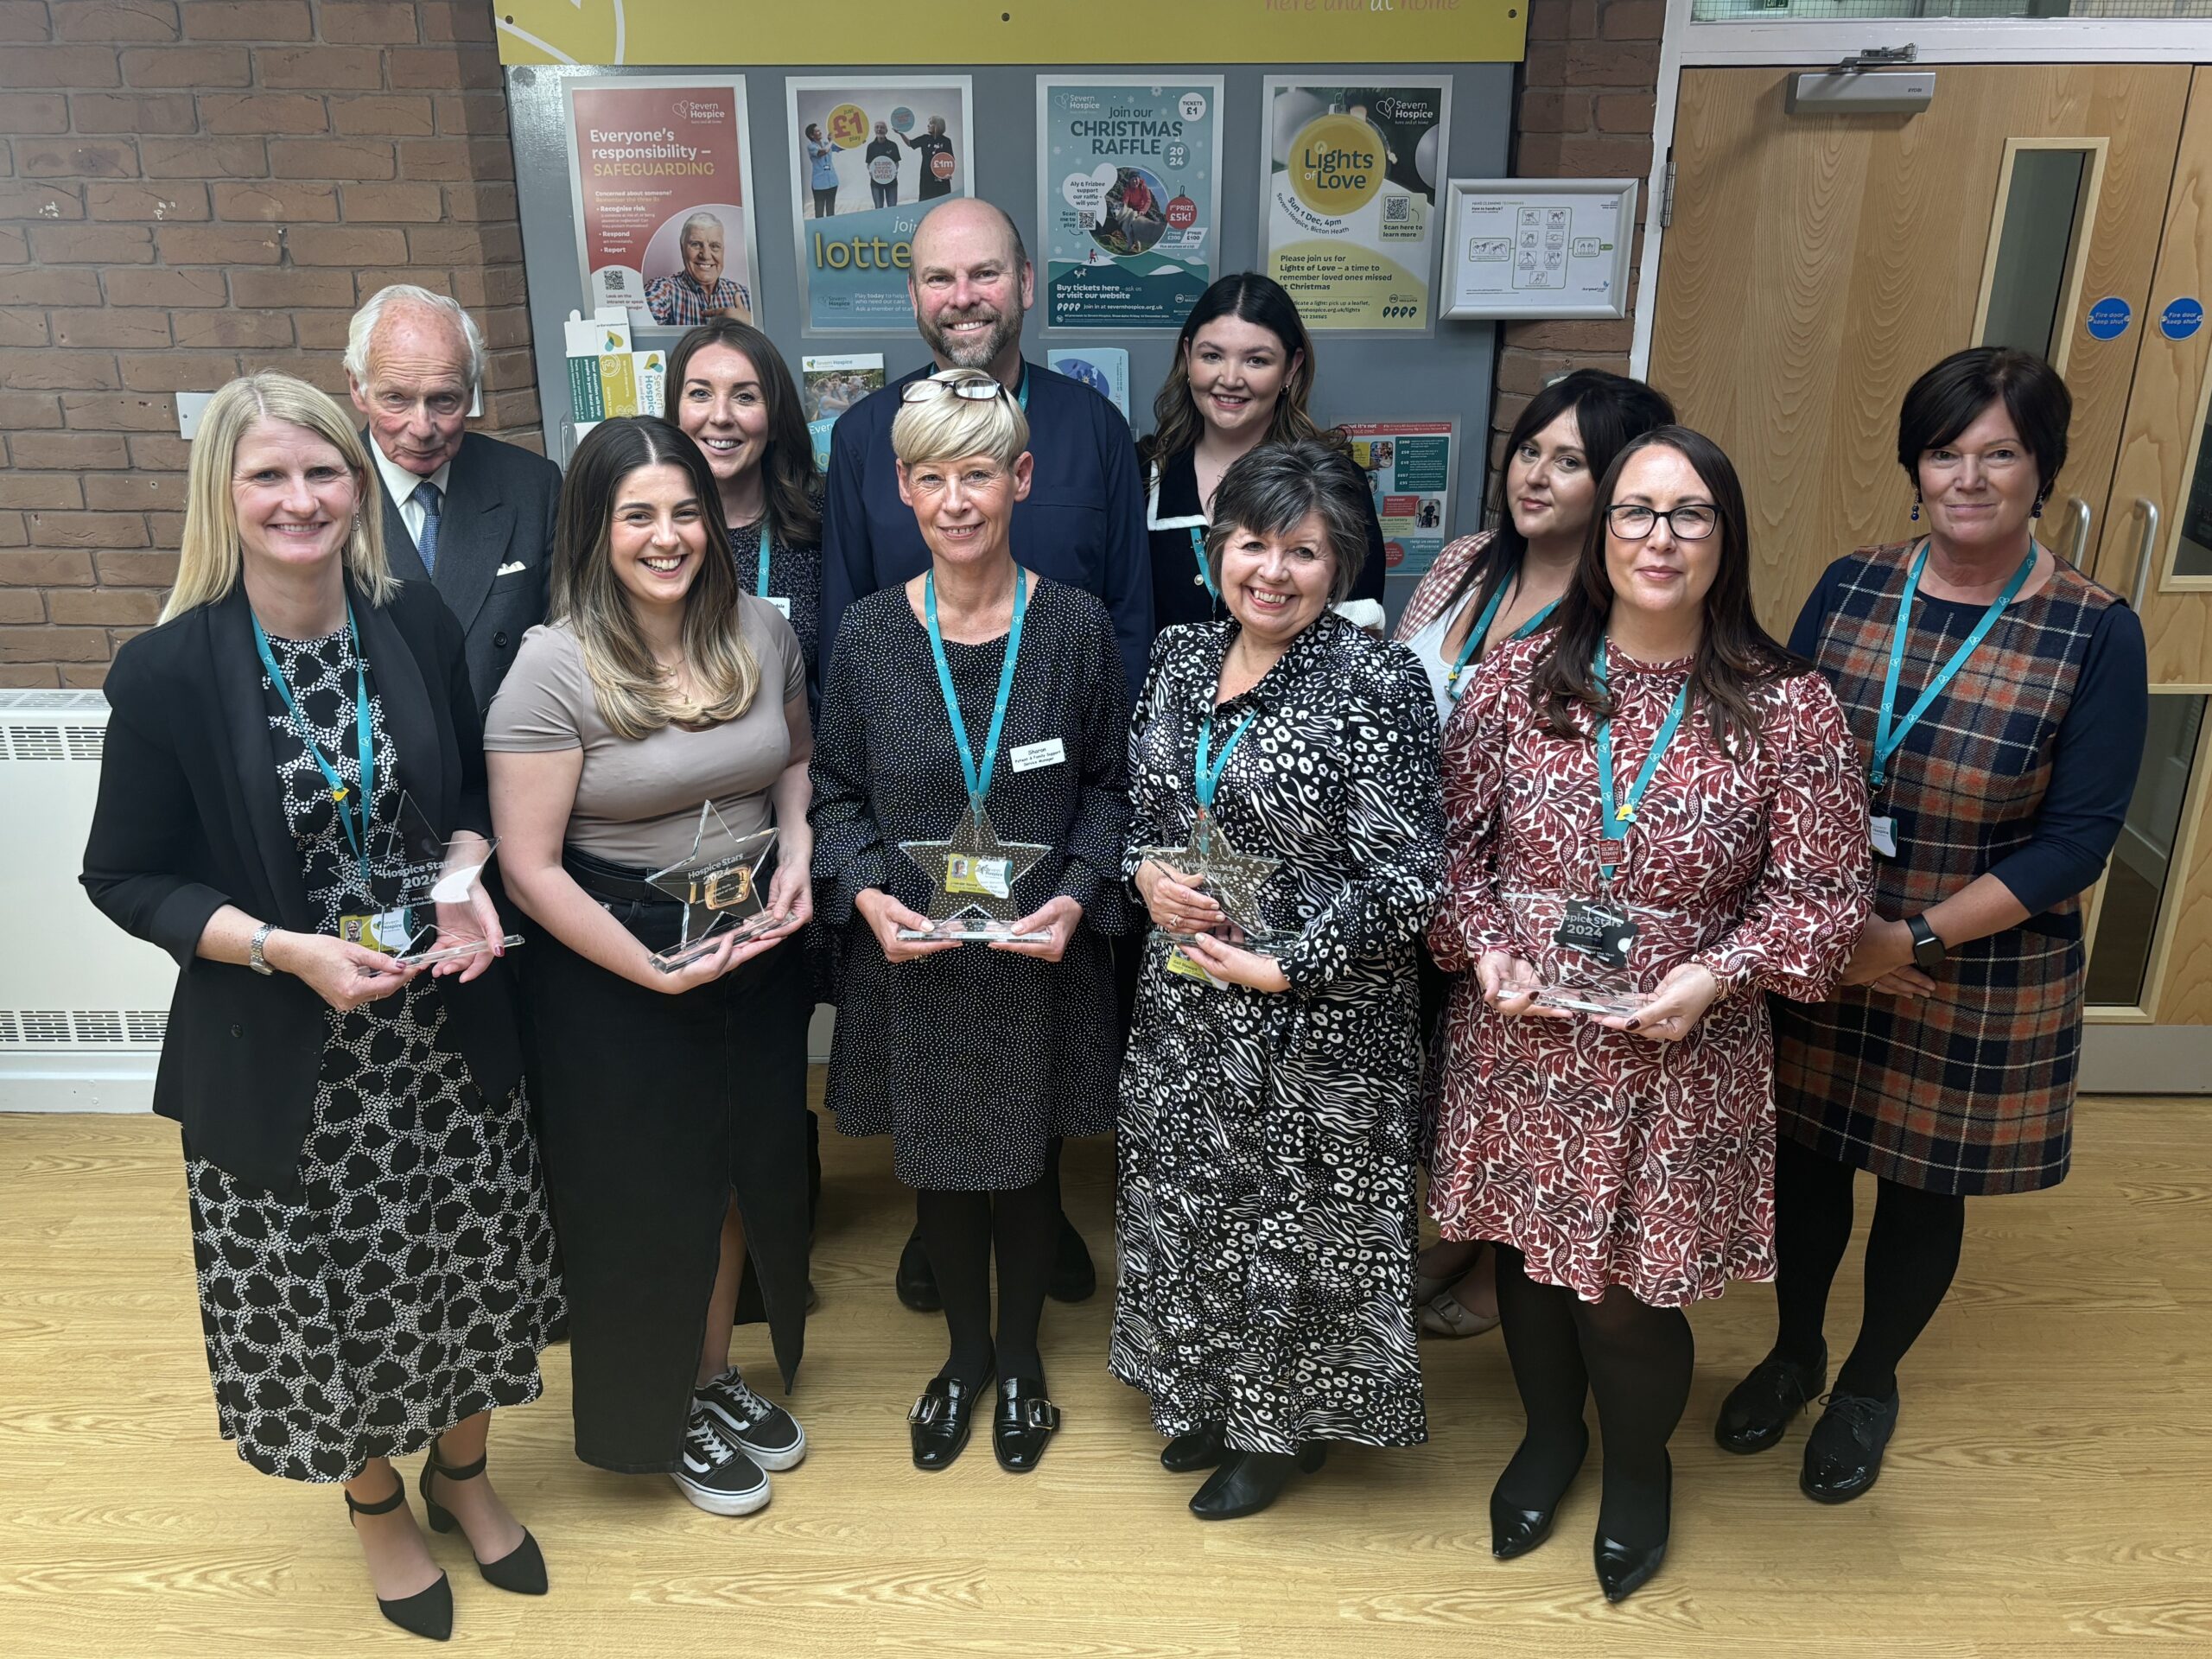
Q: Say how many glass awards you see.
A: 5